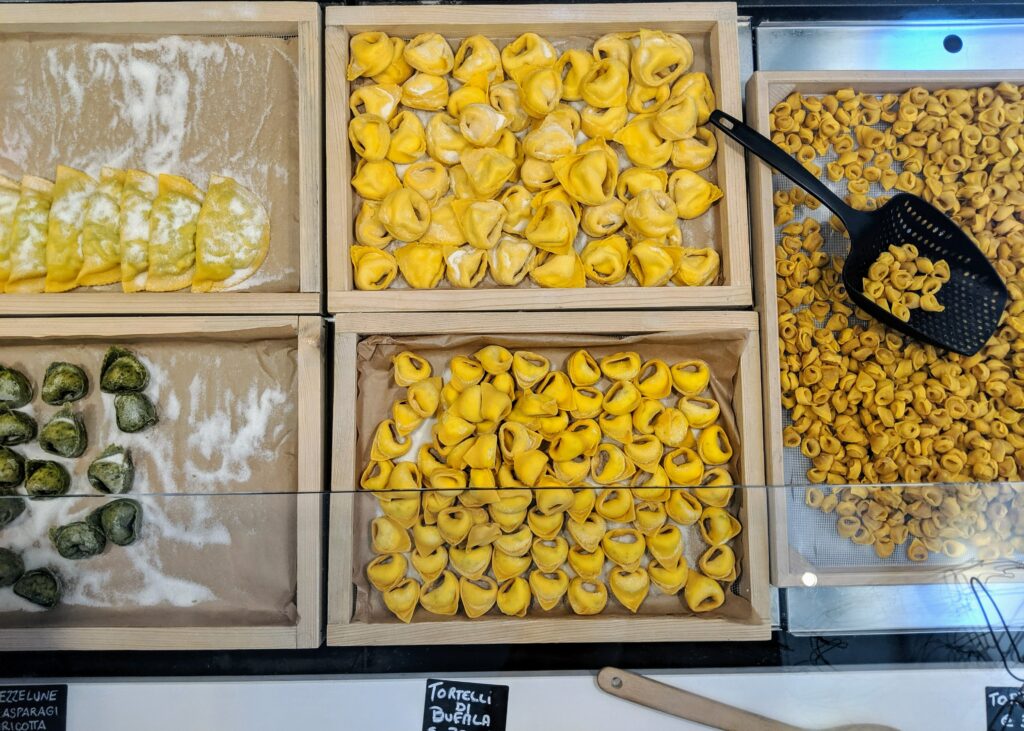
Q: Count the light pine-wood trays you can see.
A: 5